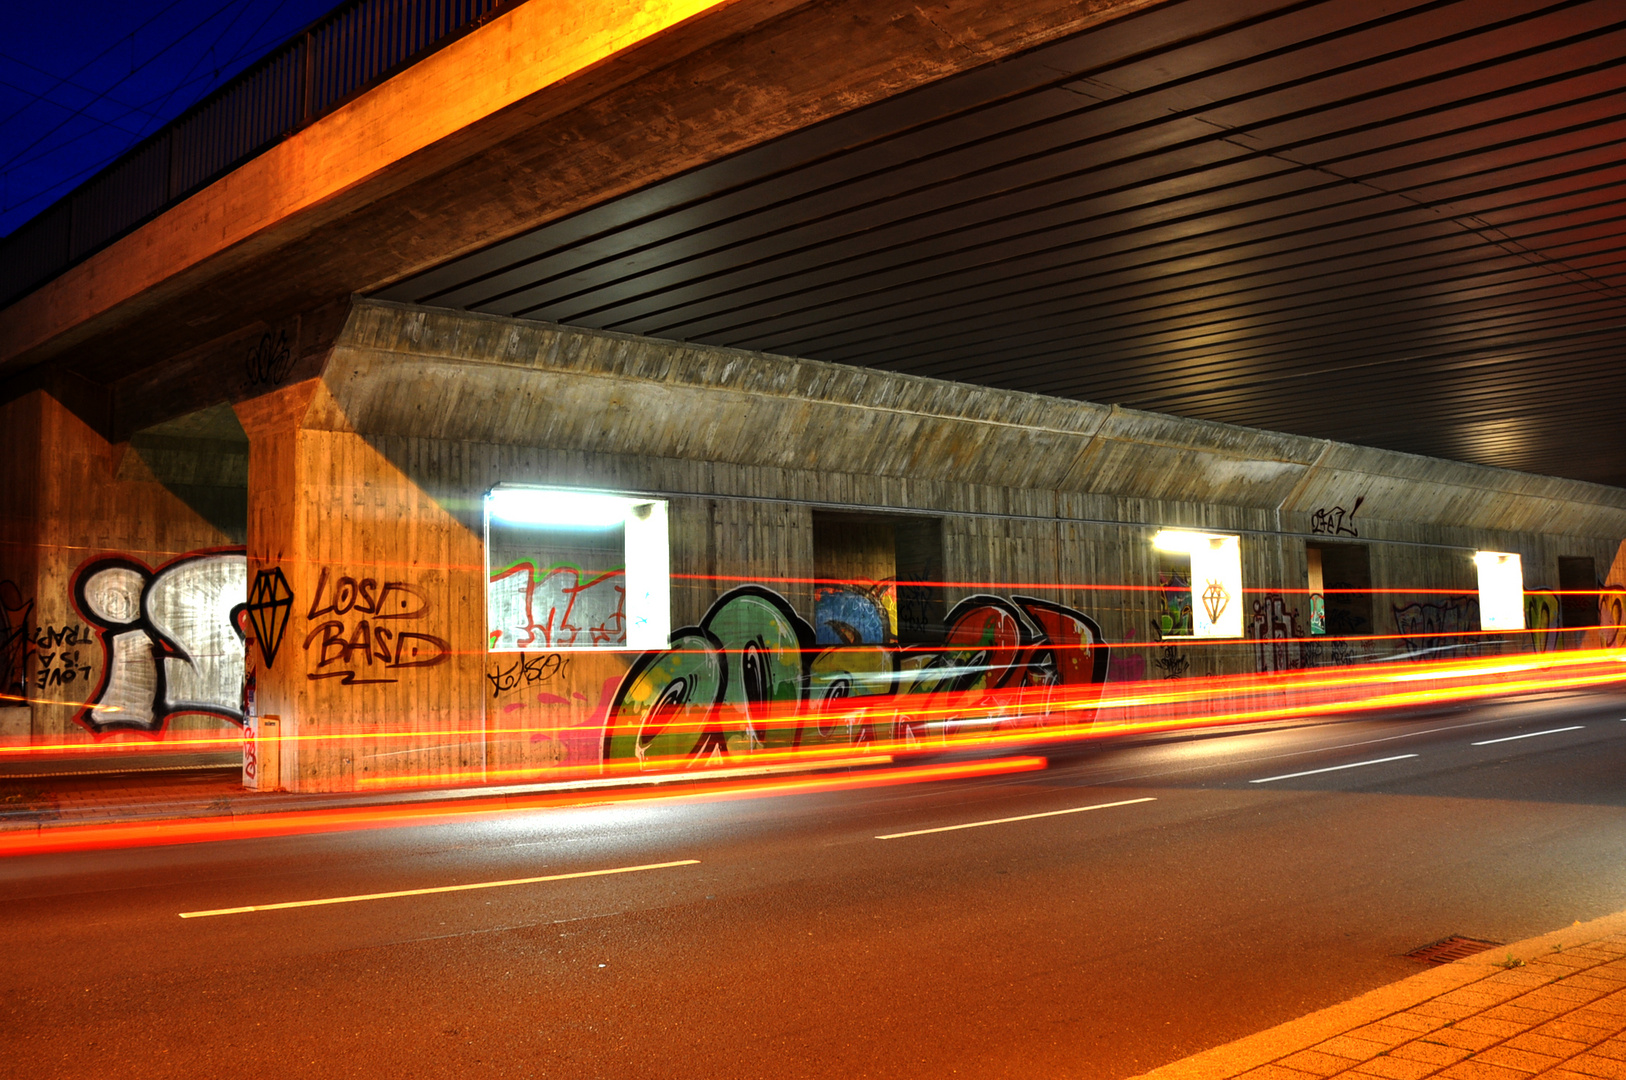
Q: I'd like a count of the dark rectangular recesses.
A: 3